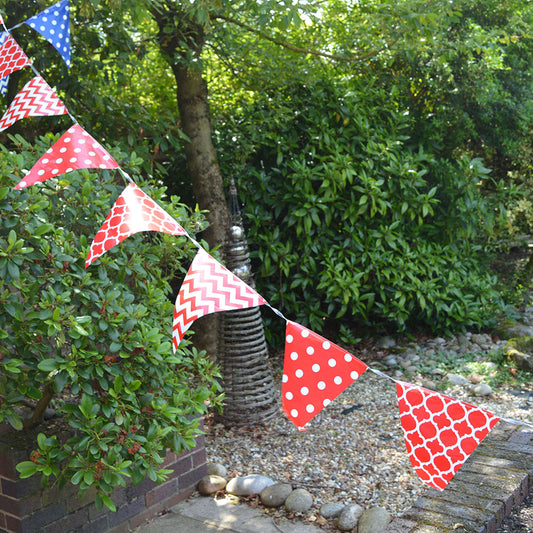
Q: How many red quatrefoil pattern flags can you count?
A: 3